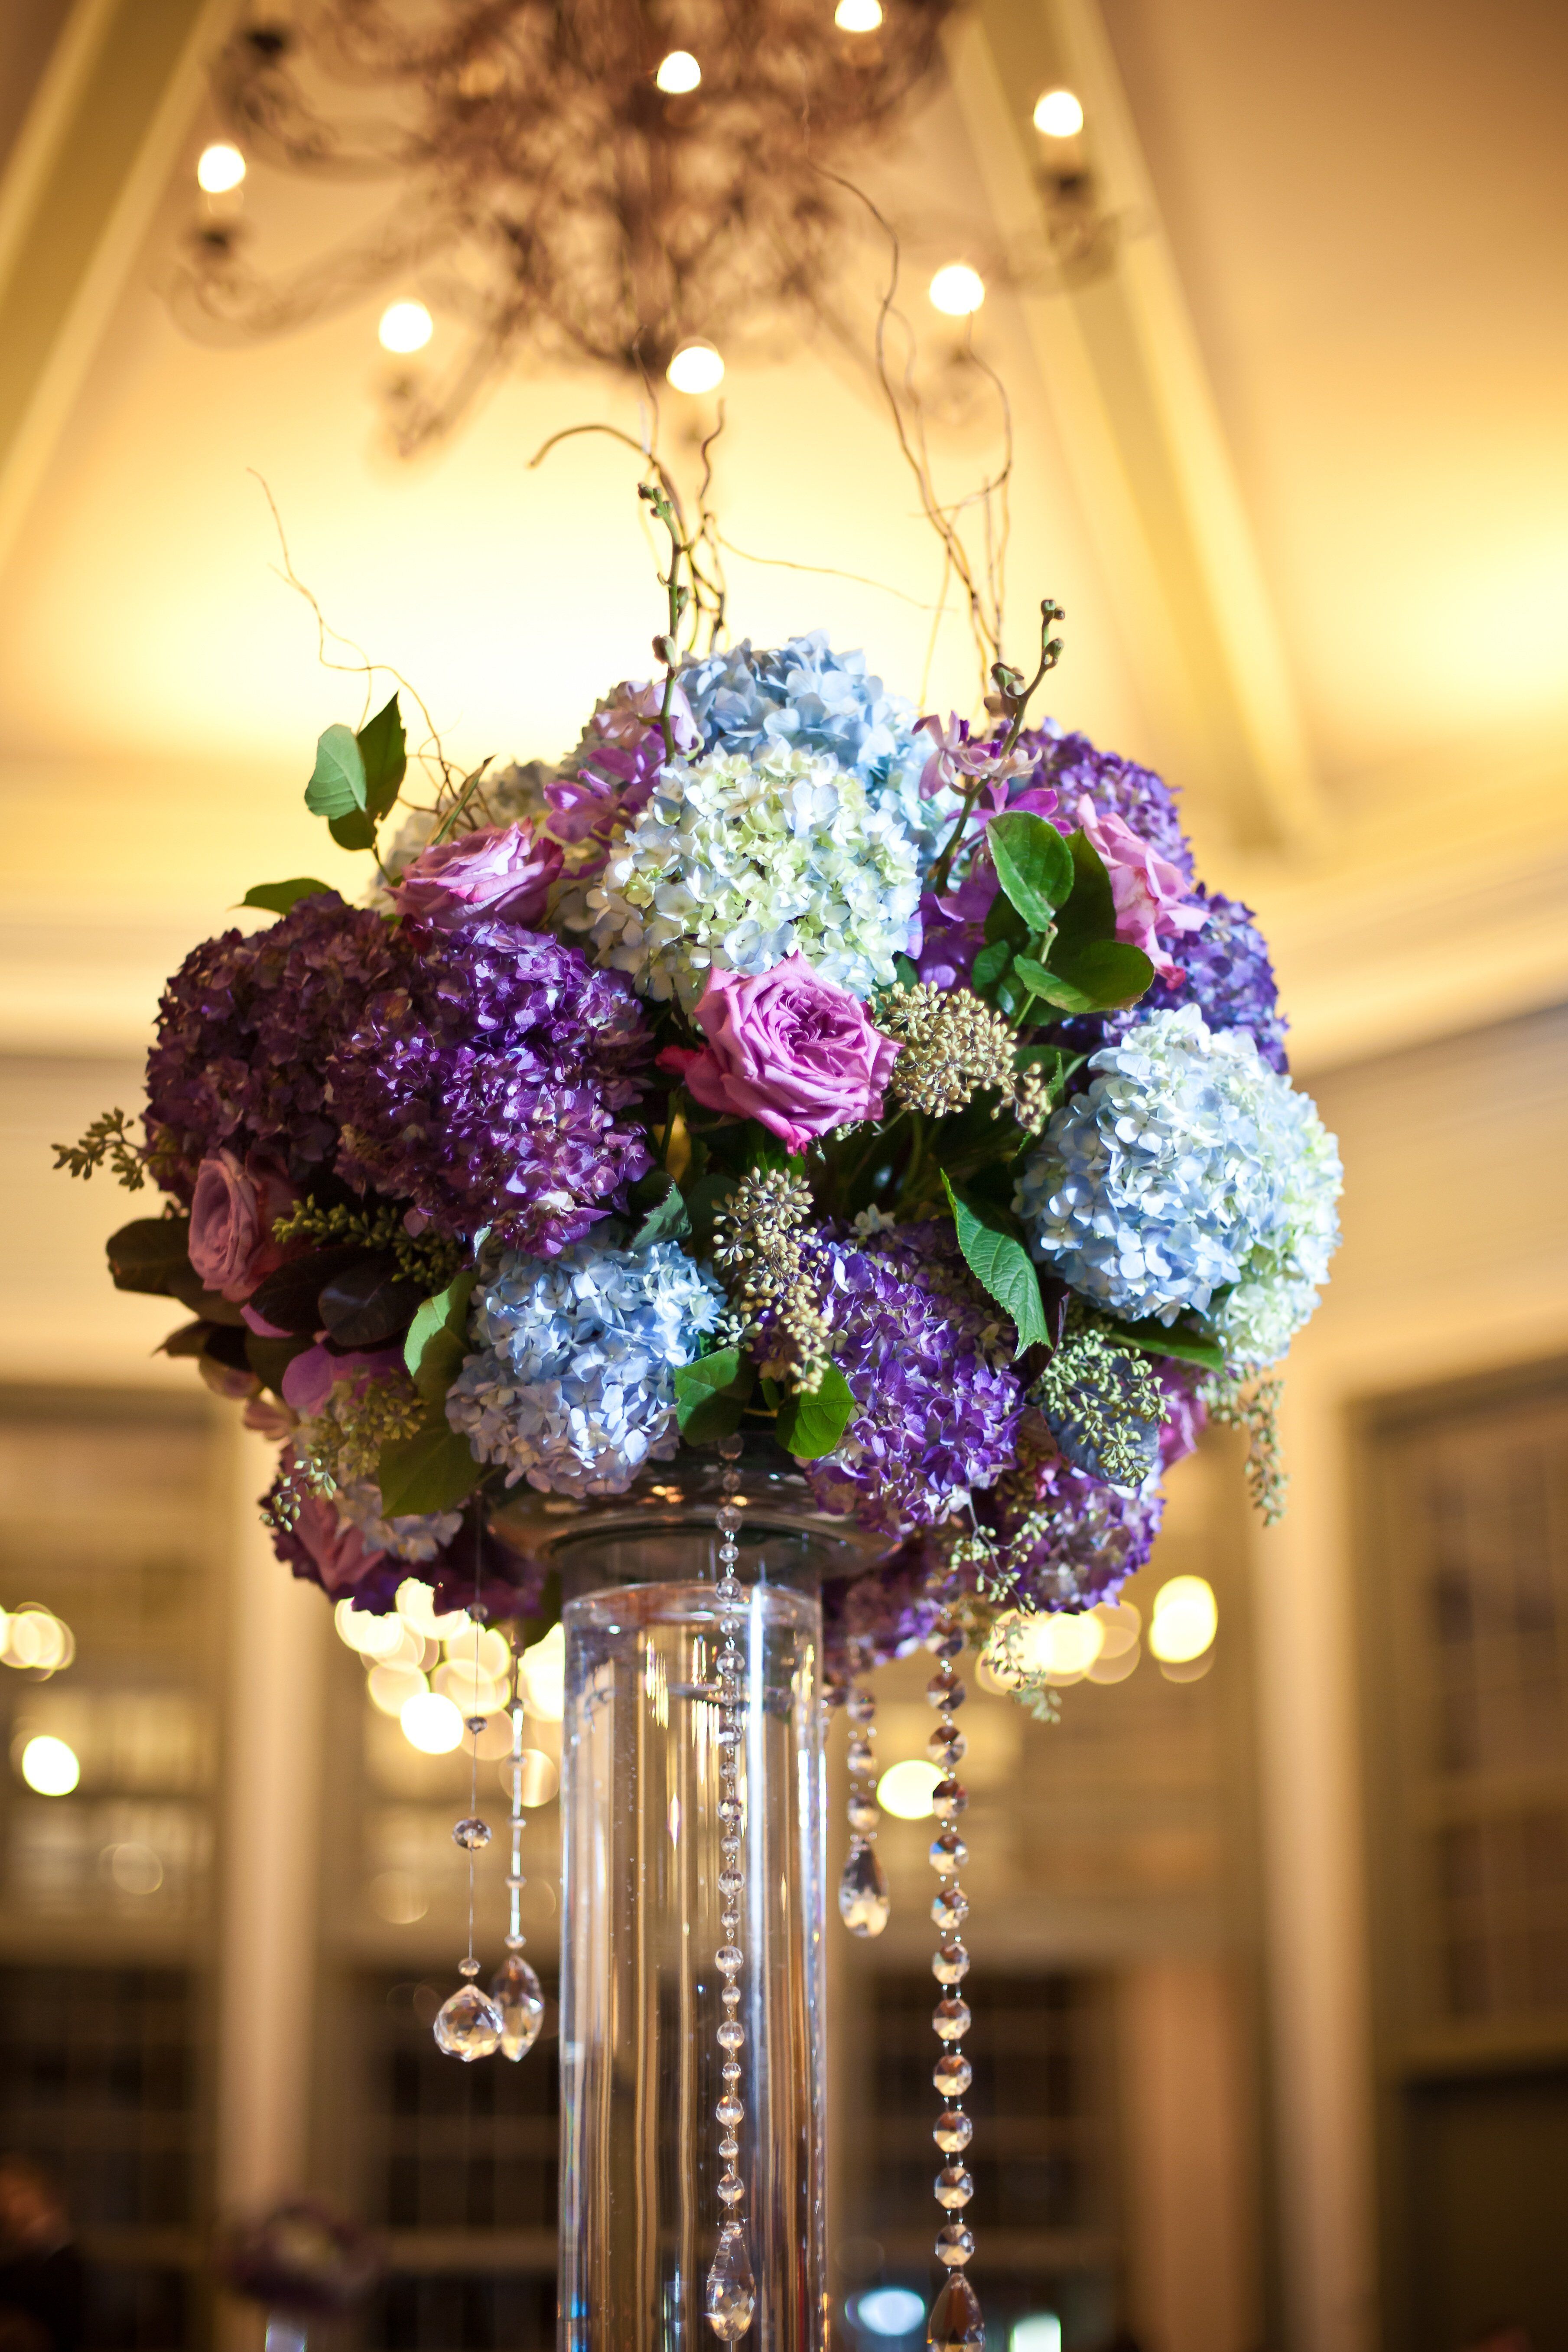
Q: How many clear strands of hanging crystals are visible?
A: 5